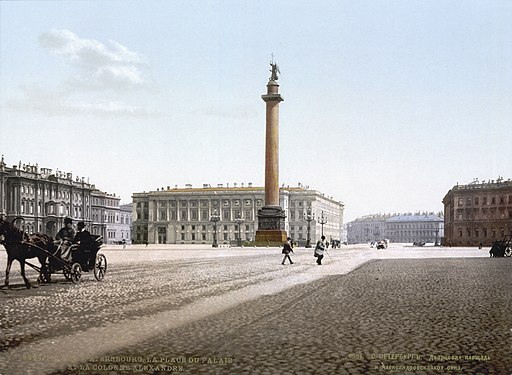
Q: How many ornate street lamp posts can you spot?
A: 4